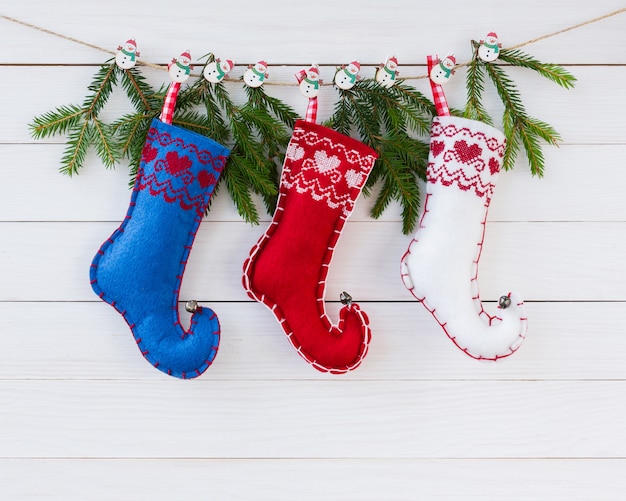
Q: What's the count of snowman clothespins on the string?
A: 9